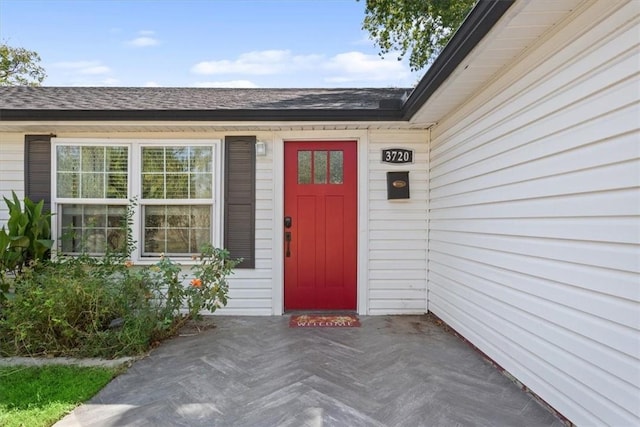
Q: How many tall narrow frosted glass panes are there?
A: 3